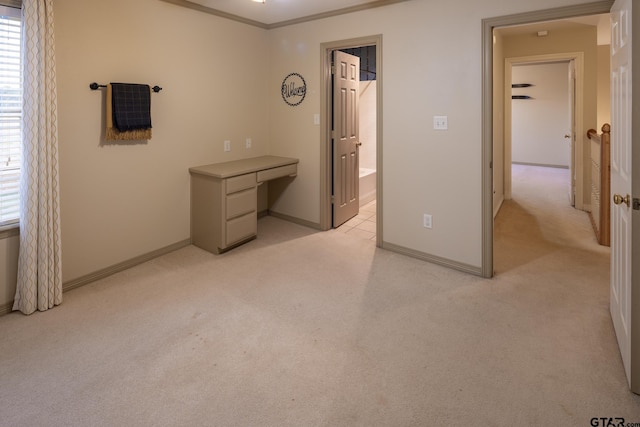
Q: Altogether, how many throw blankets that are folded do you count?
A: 2